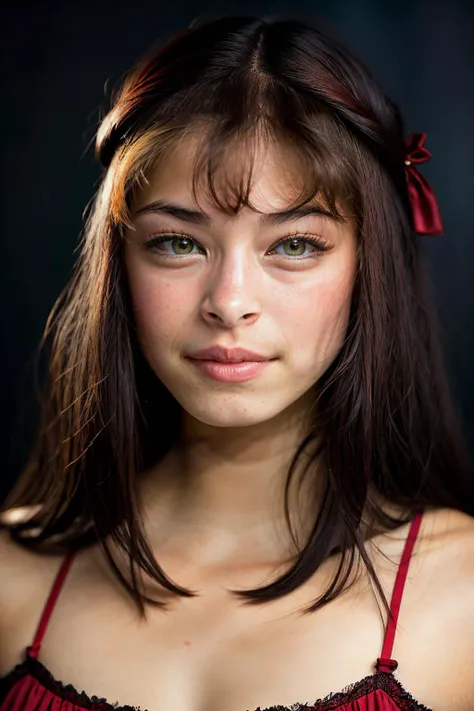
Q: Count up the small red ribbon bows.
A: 1